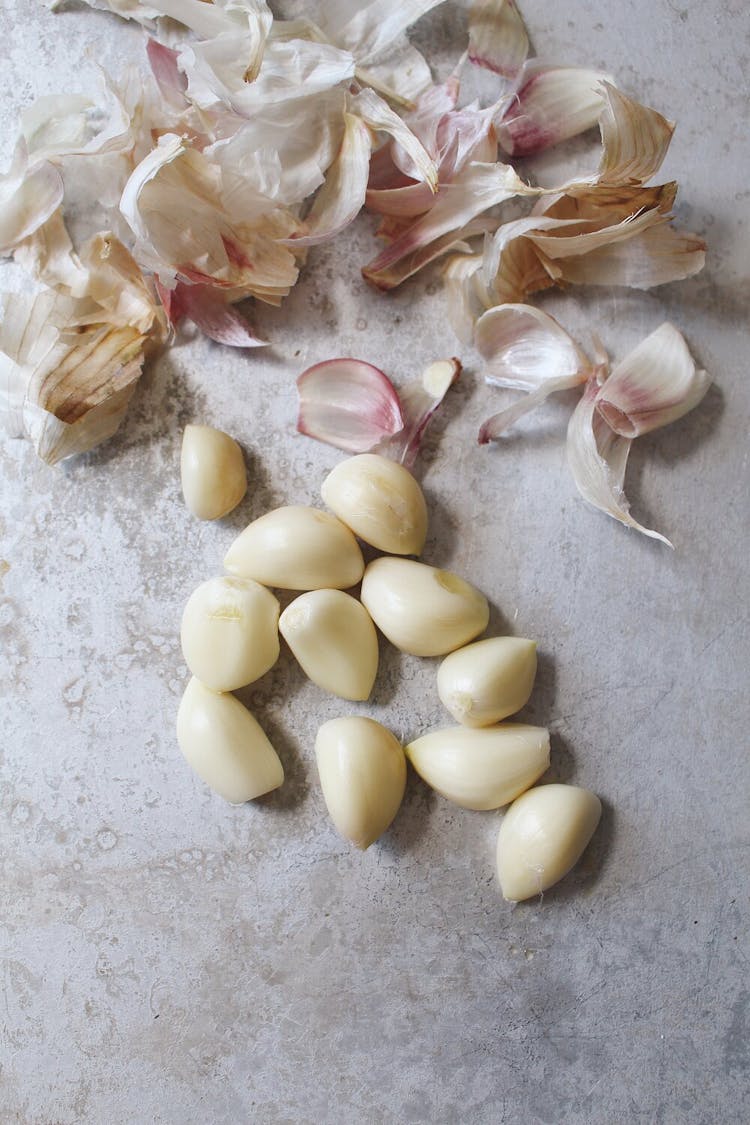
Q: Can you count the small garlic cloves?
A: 11